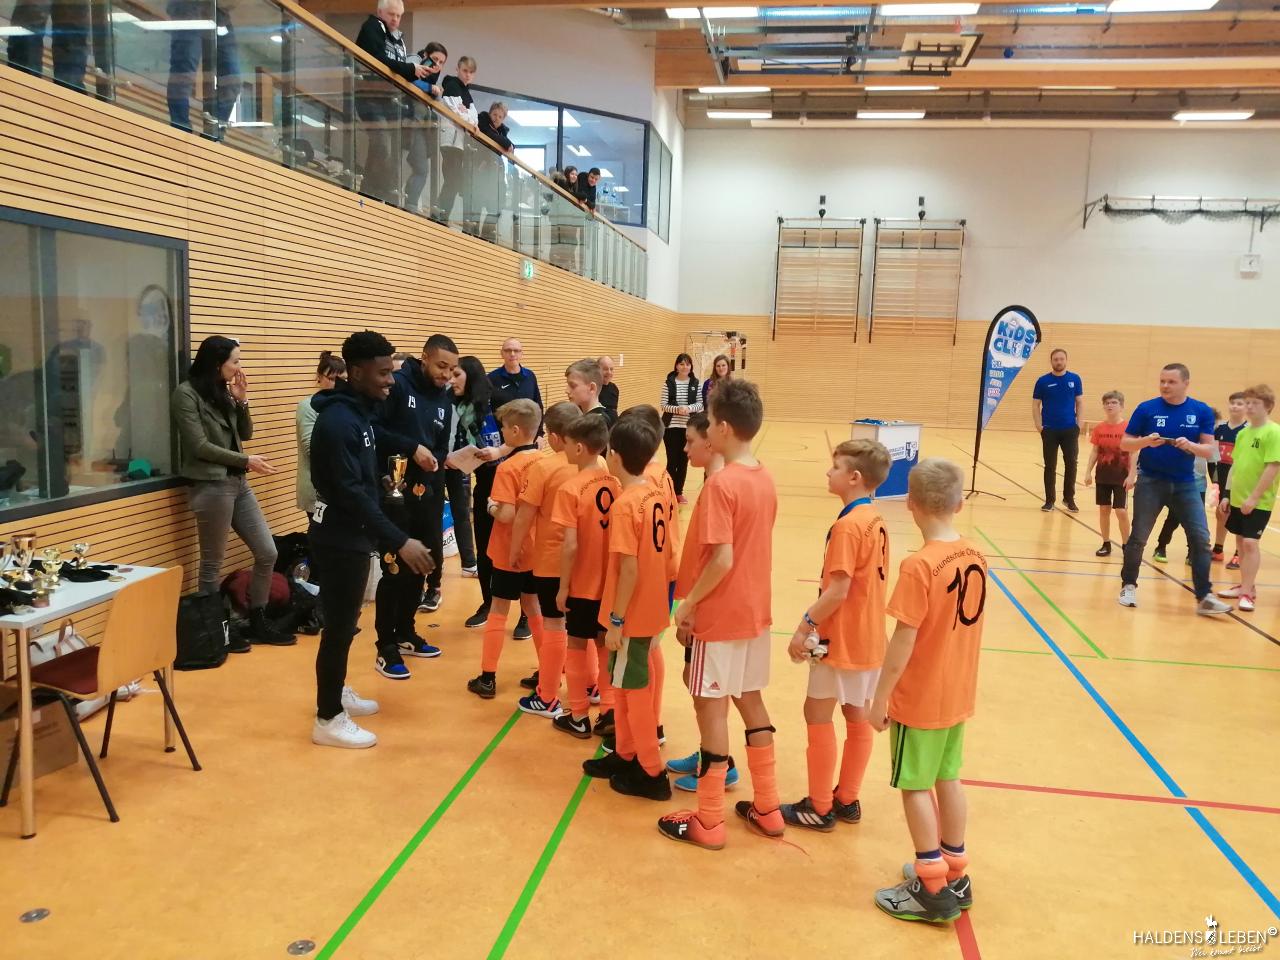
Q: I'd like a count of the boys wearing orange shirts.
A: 9